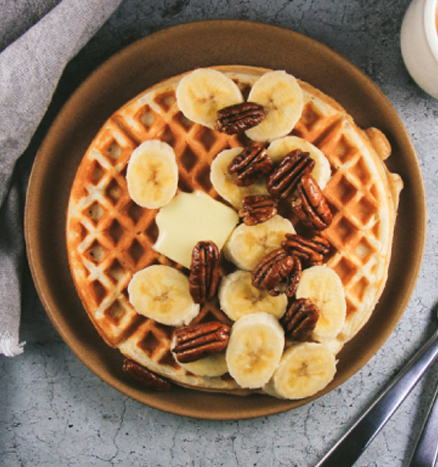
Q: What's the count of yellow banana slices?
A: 12